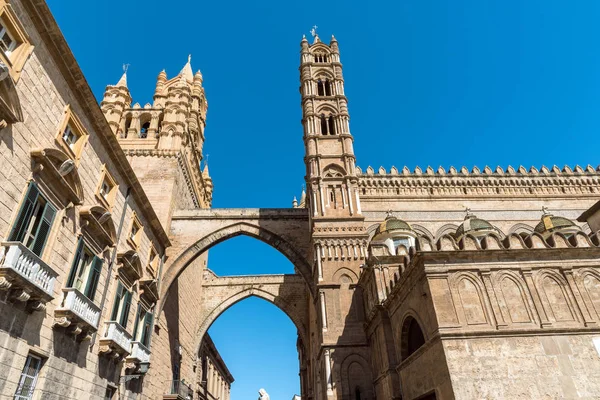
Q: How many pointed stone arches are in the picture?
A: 2